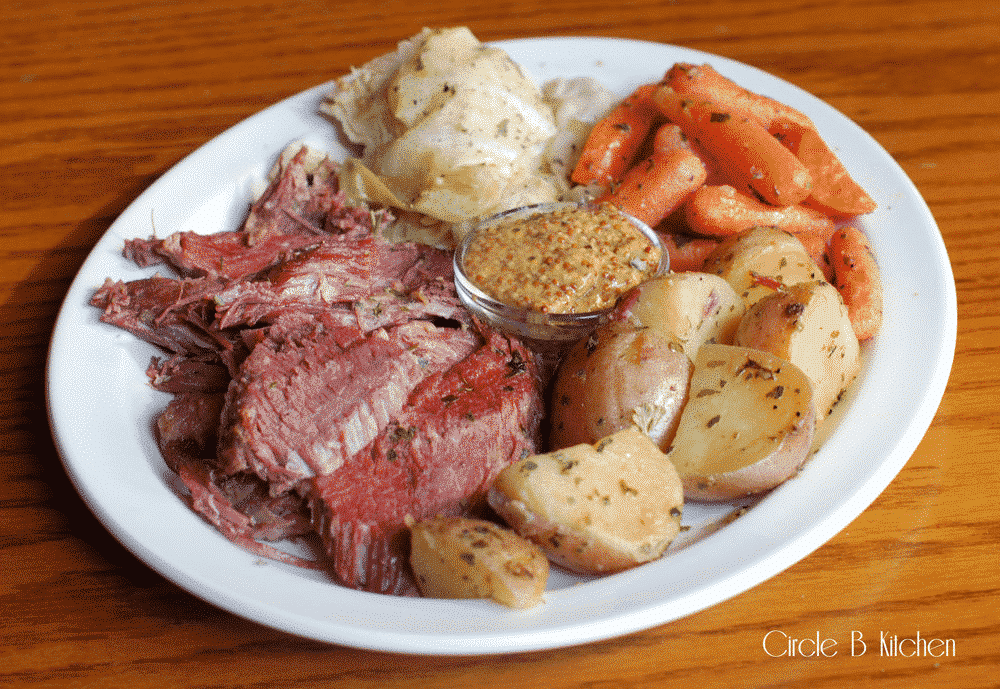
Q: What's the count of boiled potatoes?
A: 7